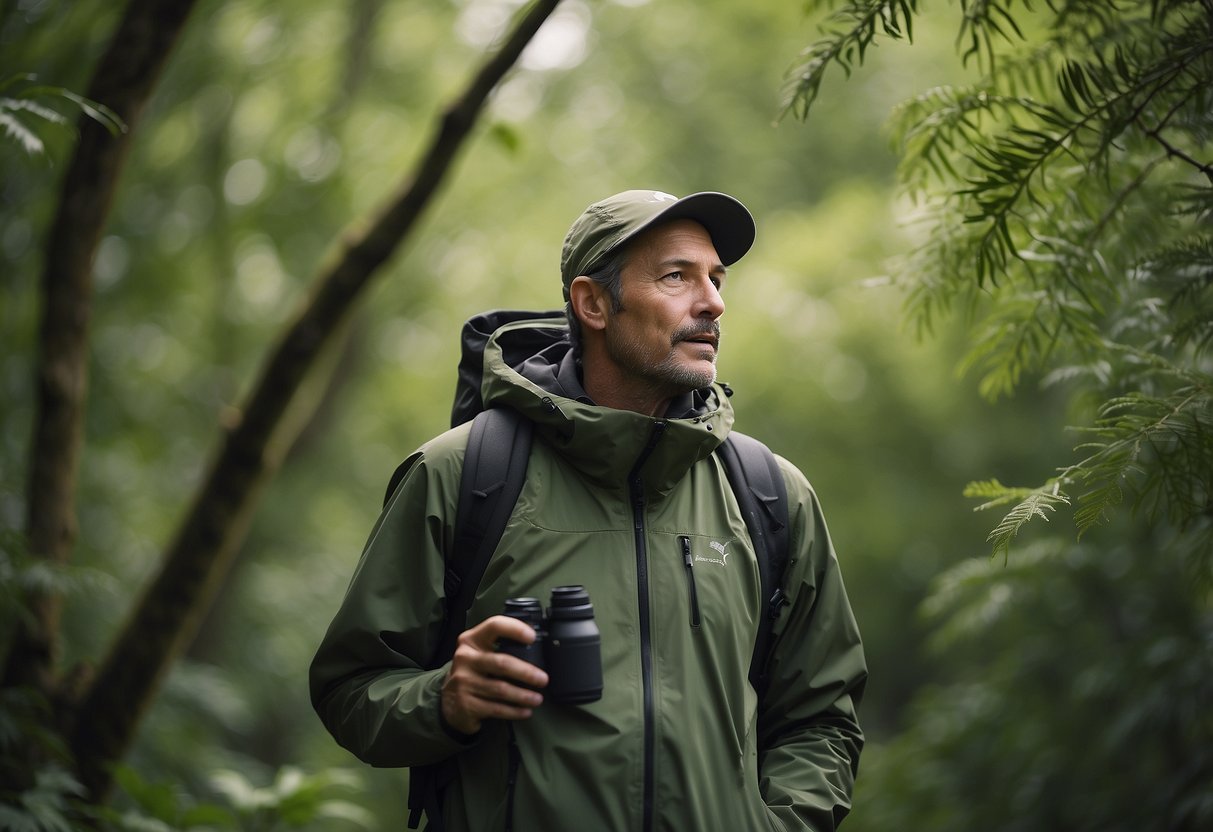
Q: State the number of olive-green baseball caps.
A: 1